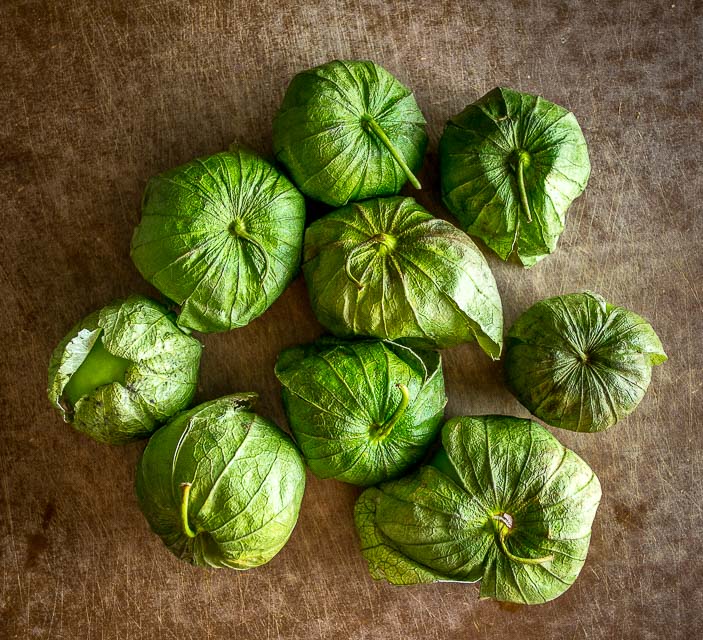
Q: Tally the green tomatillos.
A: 9